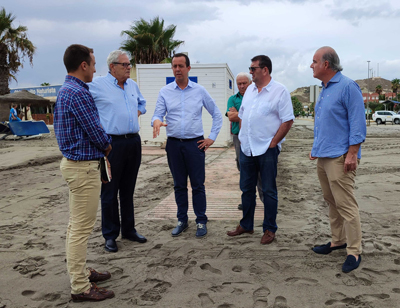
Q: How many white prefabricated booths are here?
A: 1